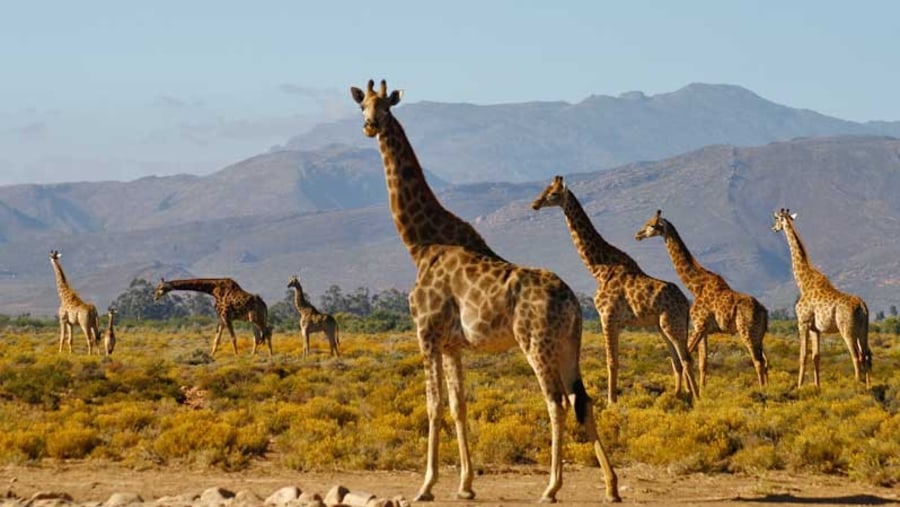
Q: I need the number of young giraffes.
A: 2